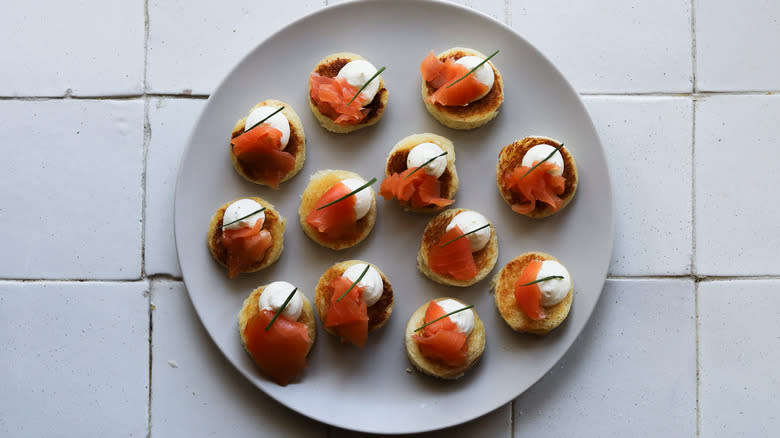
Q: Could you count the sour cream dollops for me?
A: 12